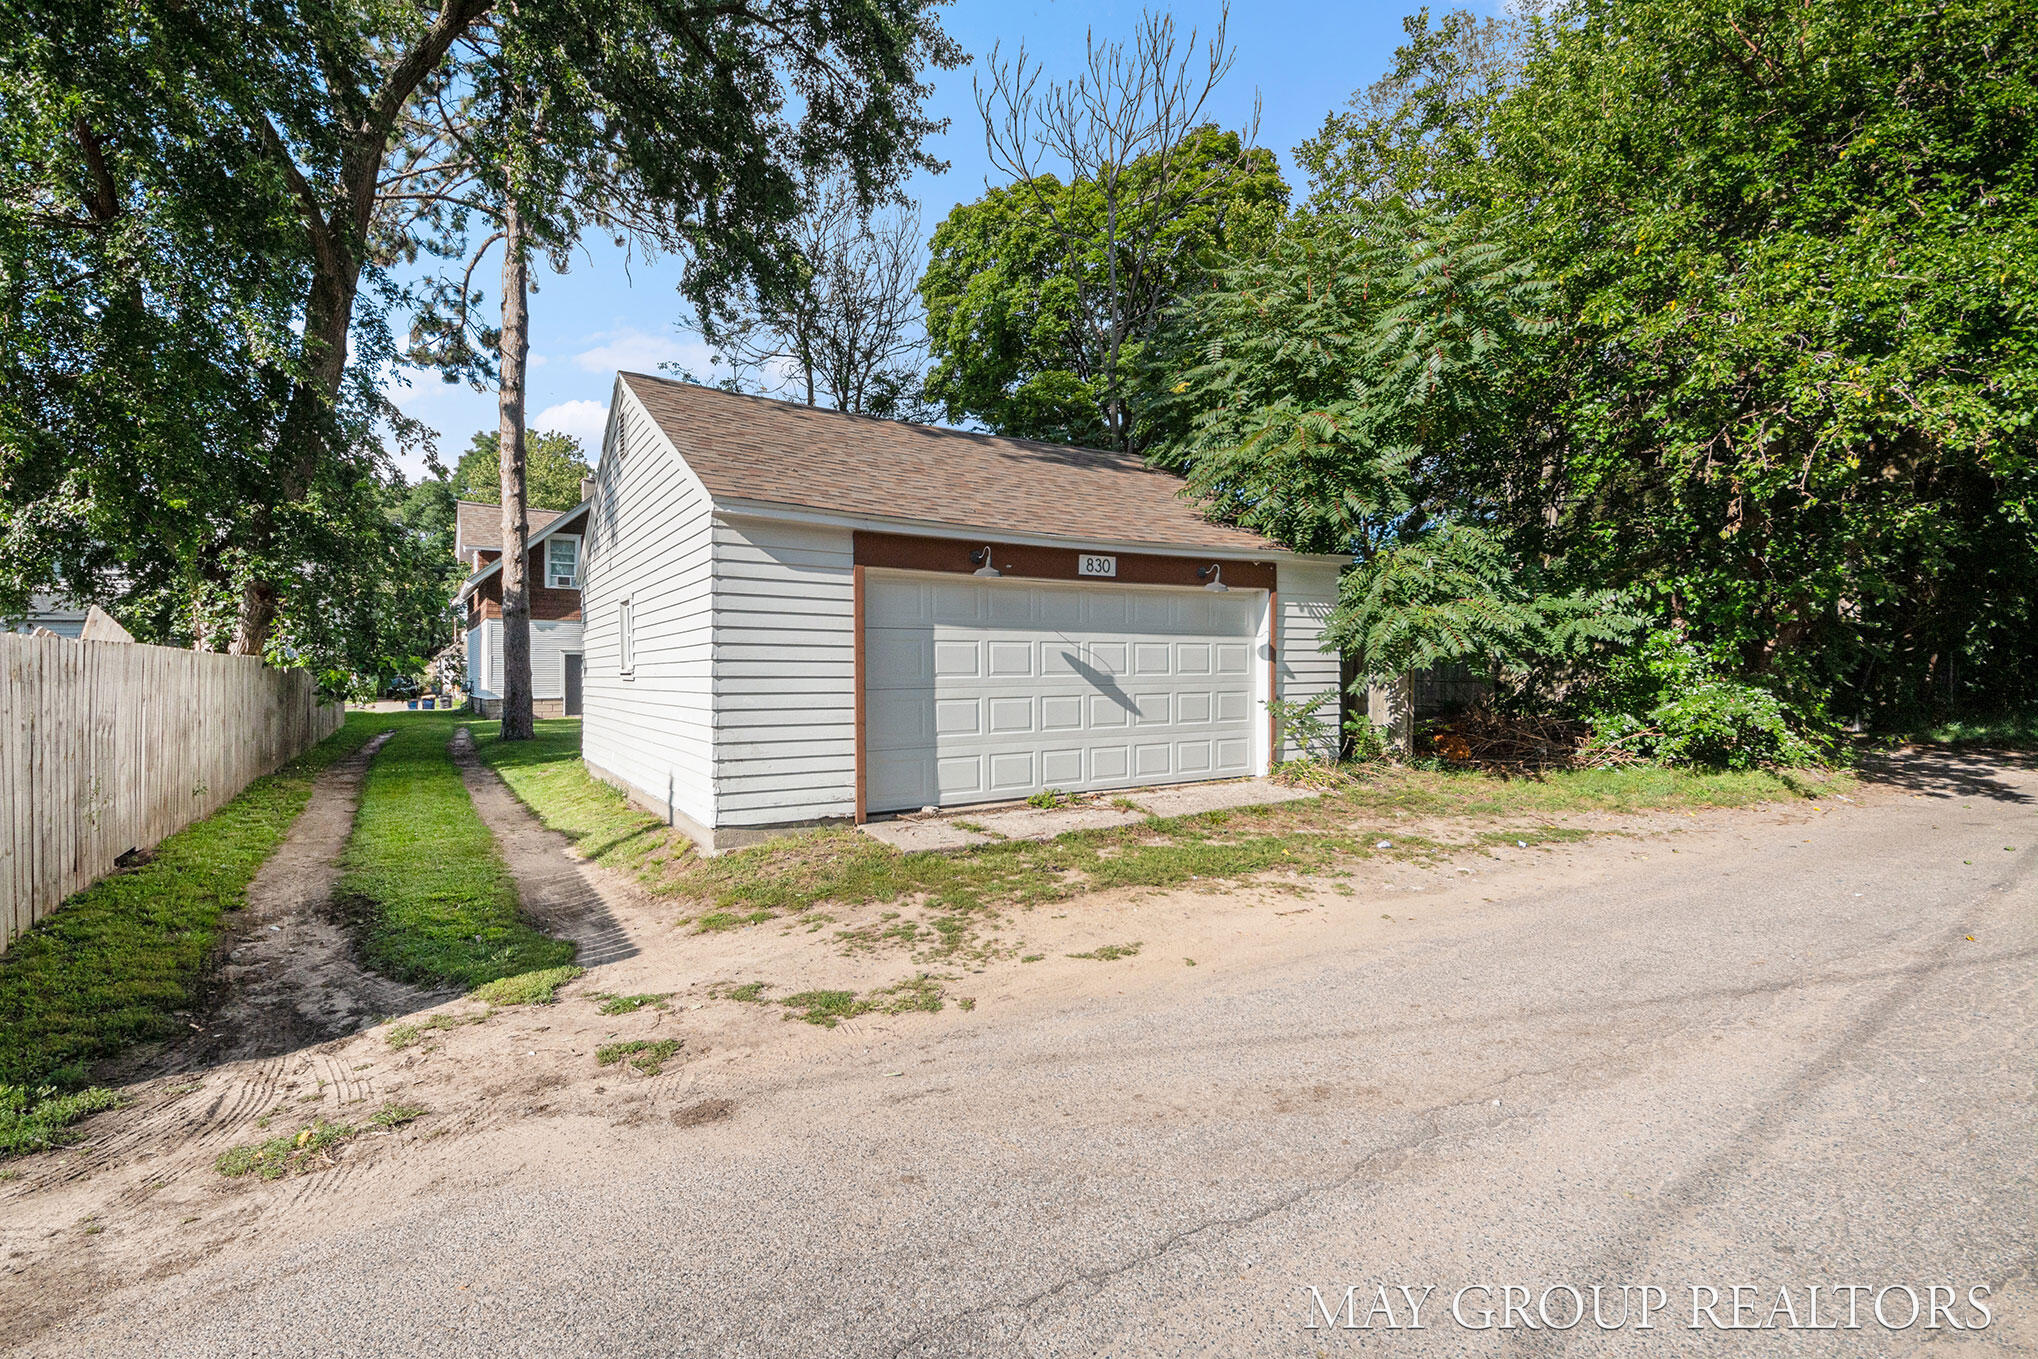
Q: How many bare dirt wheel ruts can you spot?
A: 2